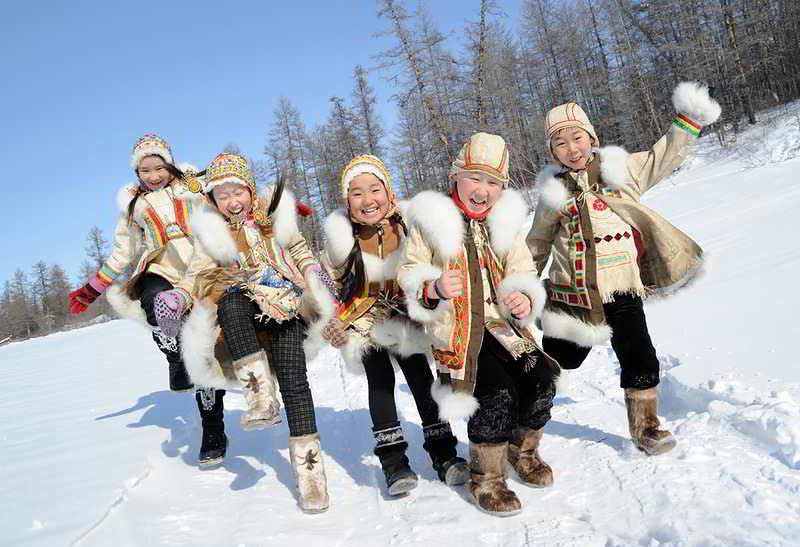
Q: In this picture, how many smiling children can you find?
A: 5